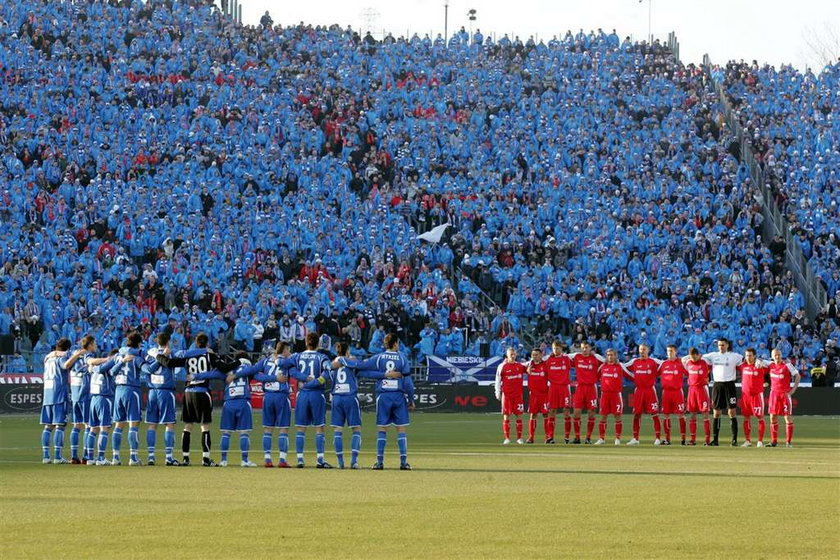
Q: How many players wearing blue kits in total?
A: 10